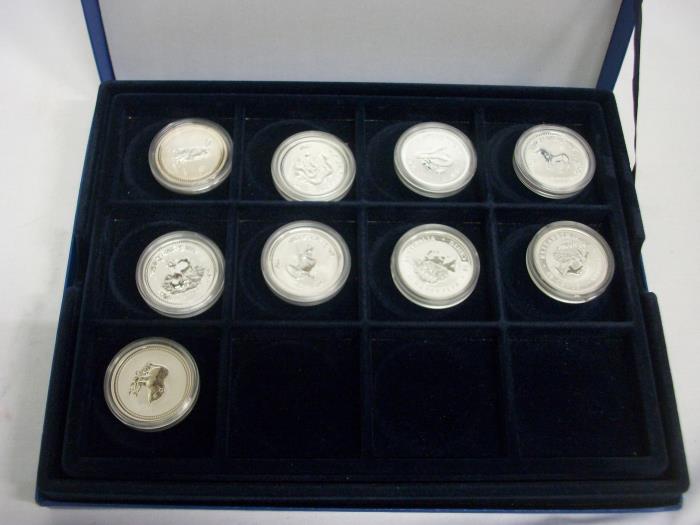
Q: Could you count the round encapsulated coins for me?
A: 9